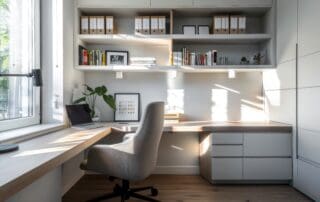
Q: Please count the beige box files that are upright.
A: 12